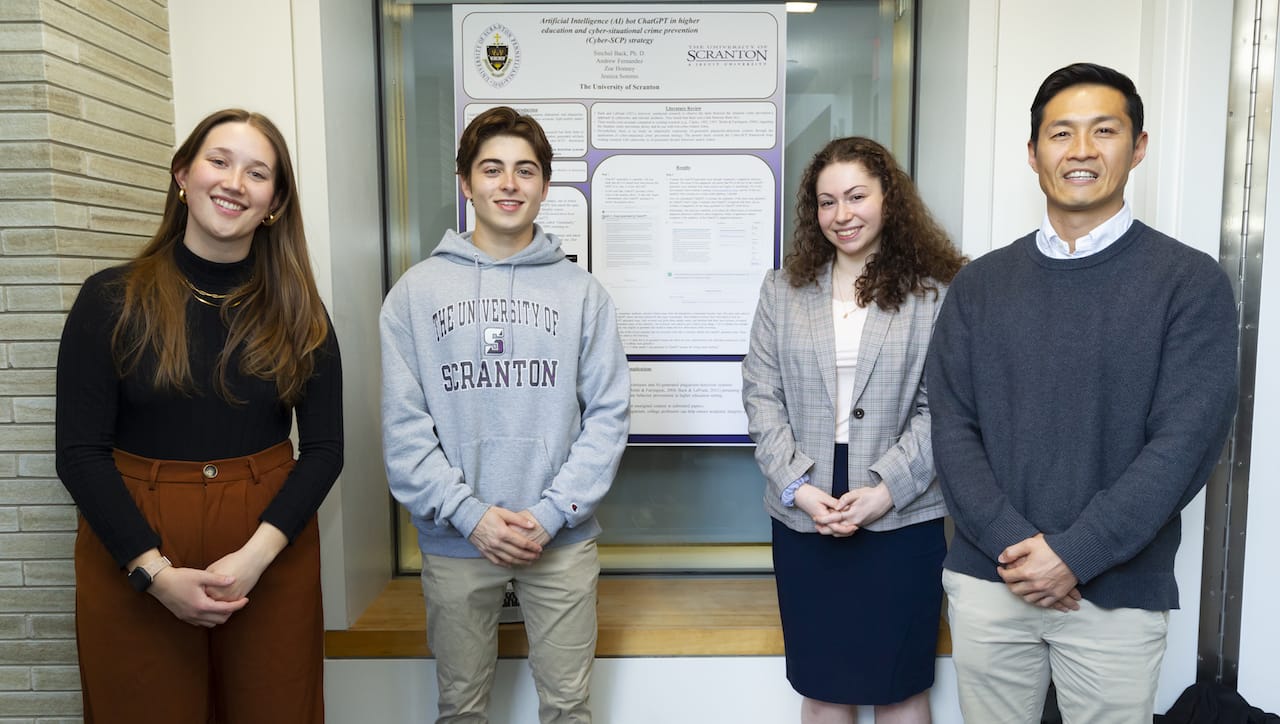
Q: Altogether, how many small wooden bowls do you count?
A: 0